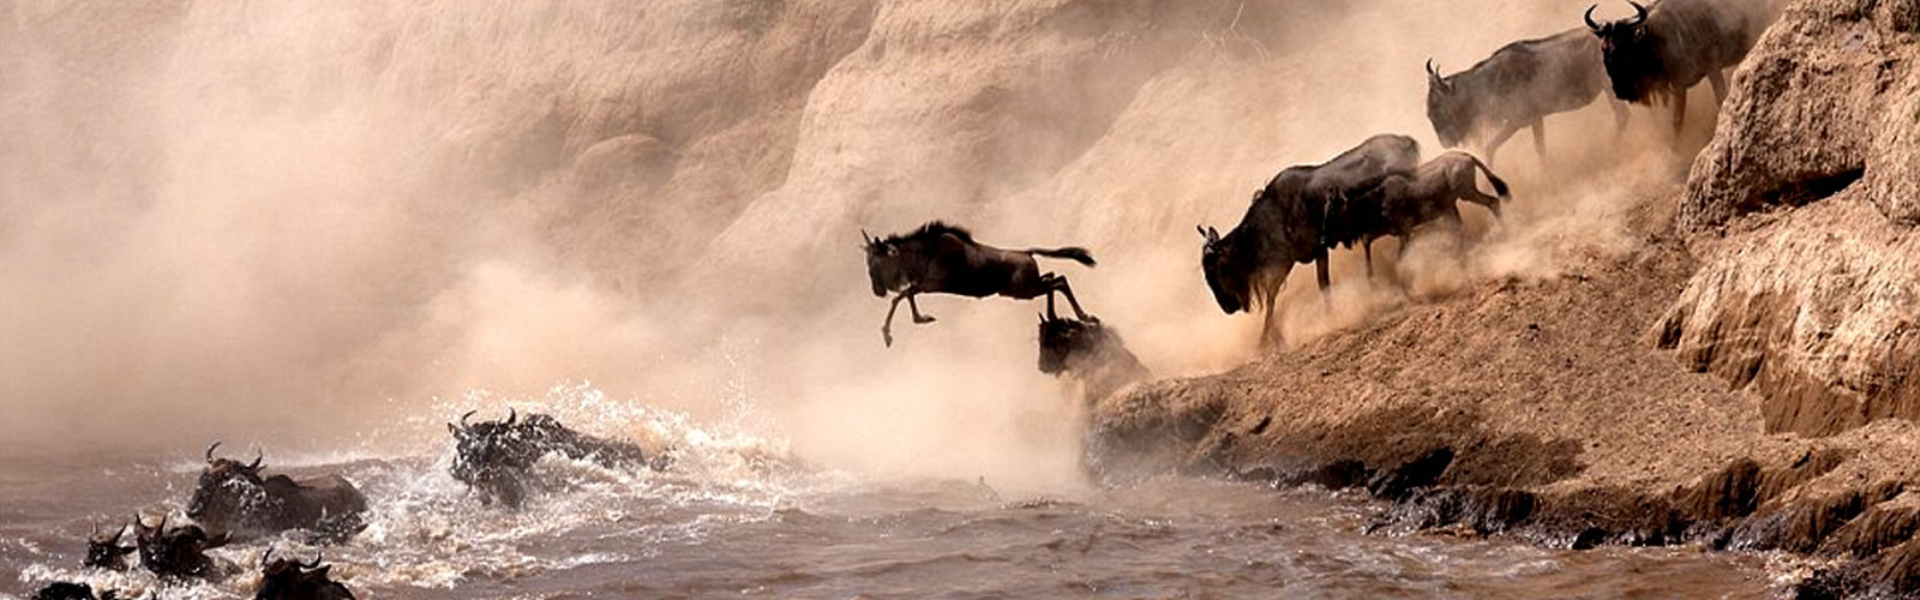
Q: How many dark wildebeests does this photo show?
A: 12